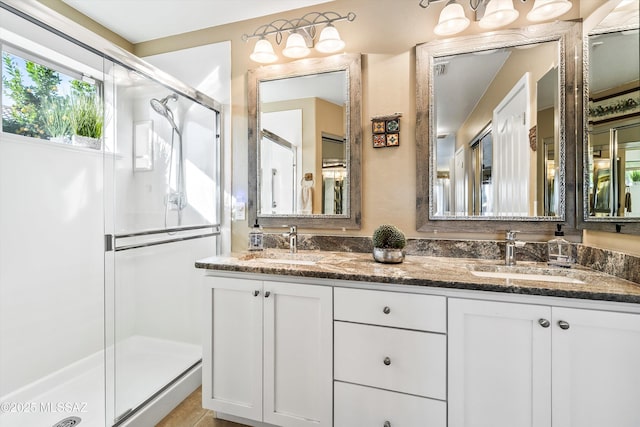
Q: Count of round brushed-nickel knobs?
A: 7